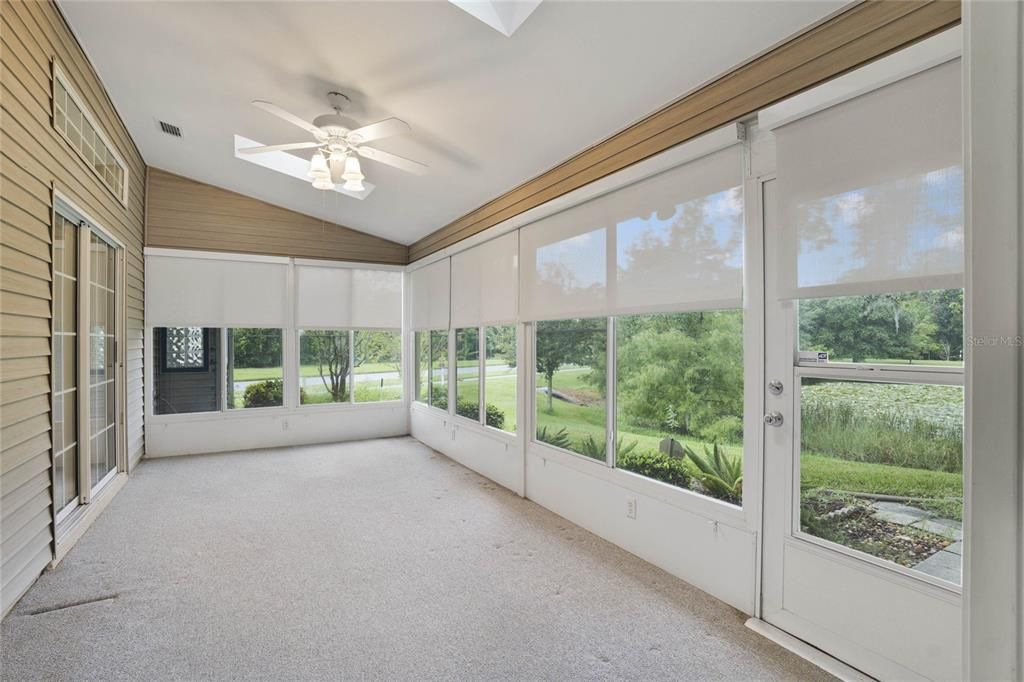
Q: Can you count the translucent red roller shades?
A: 0